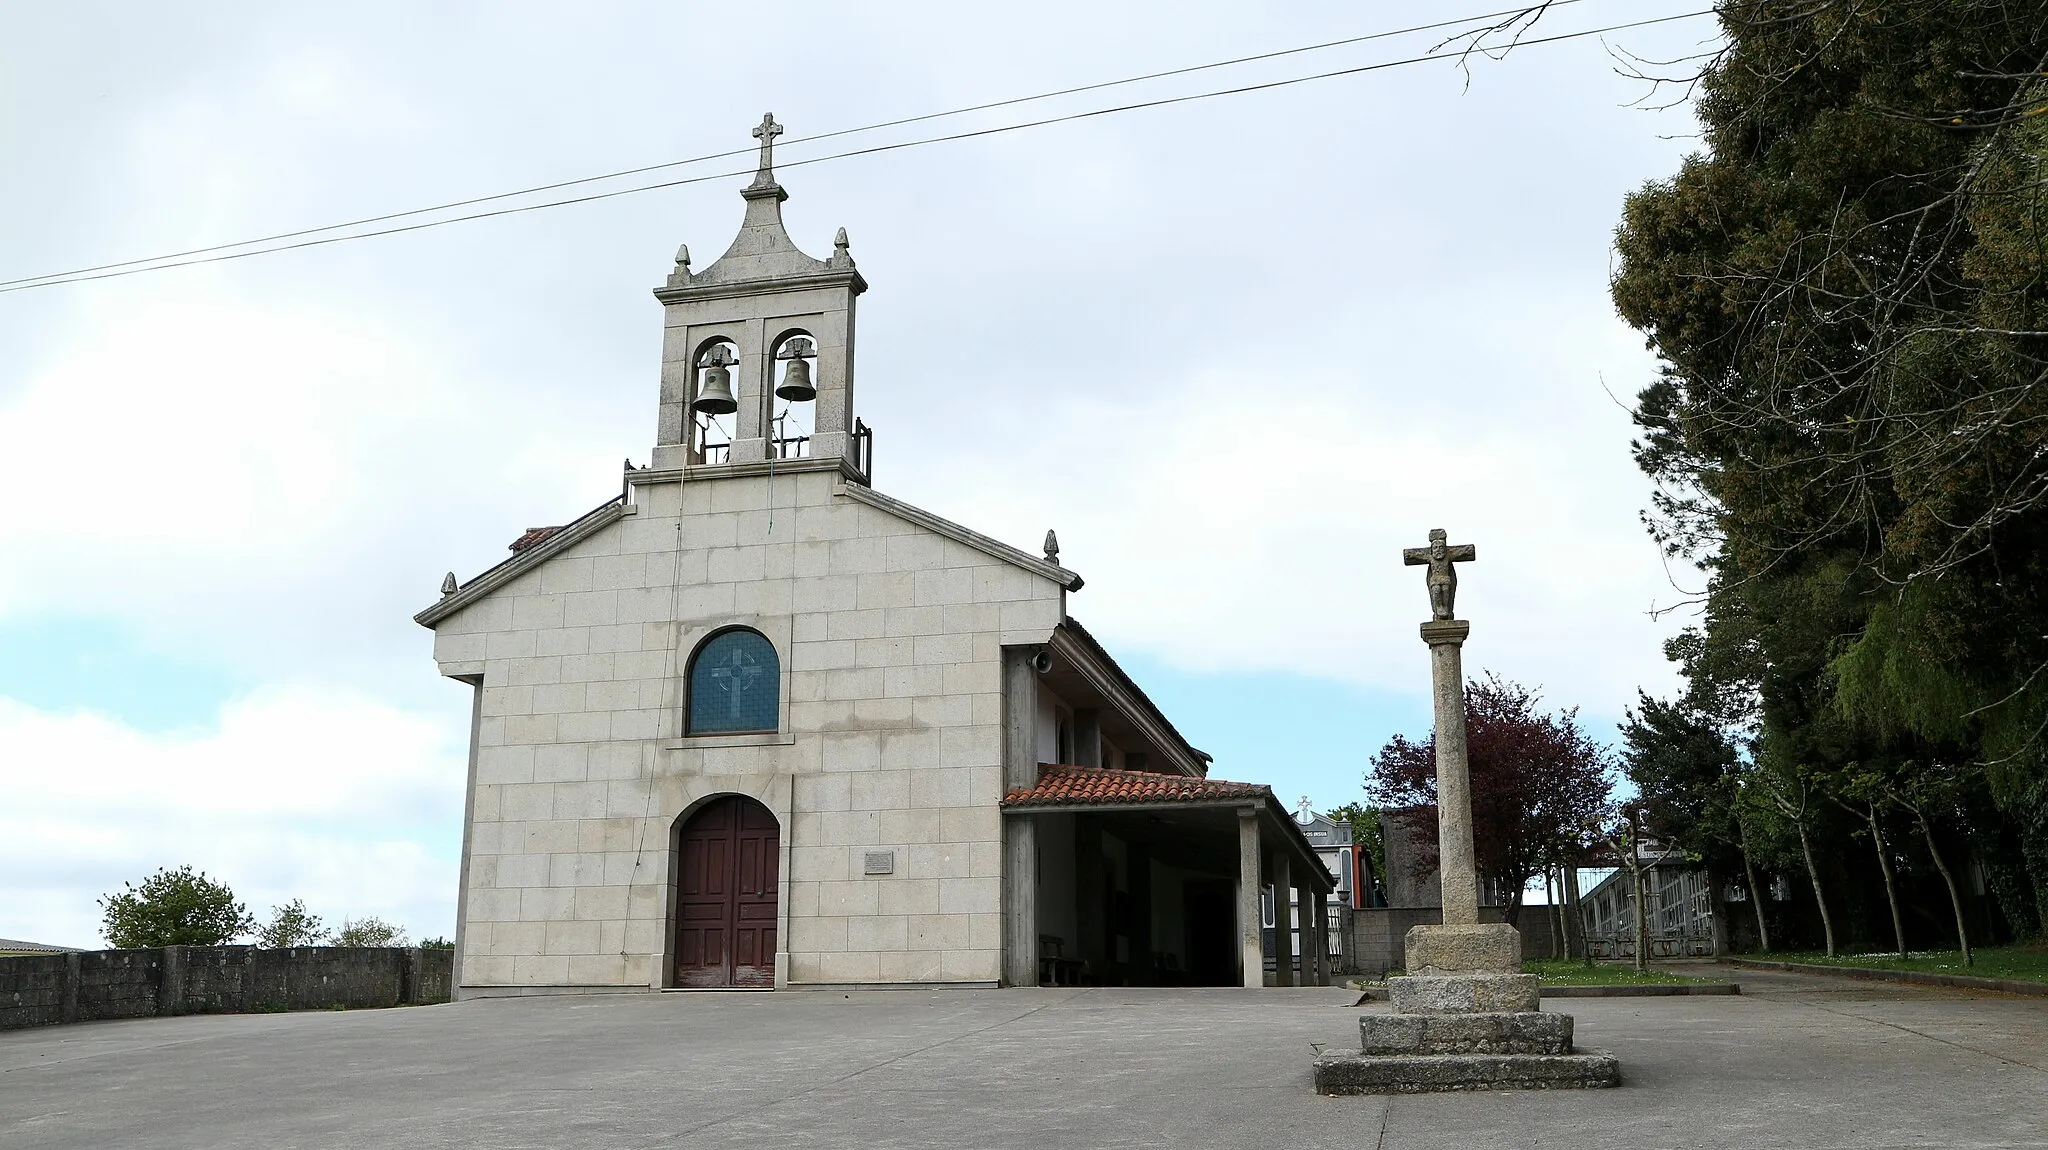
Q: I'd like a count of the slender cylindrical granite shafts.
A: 1